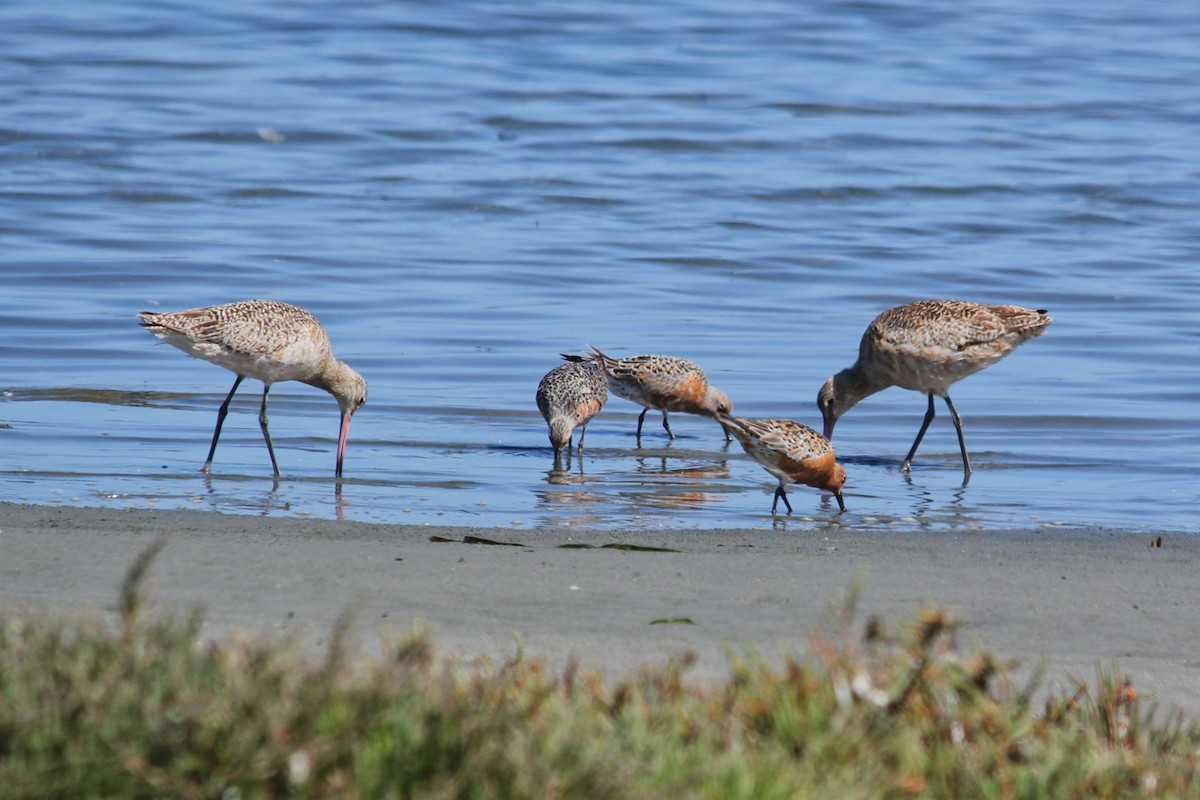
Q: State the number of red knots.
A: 3